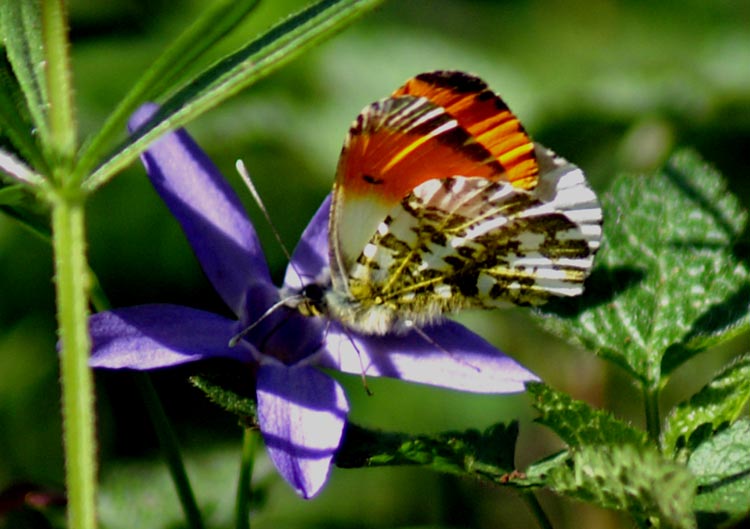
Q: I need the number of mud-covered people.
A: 0